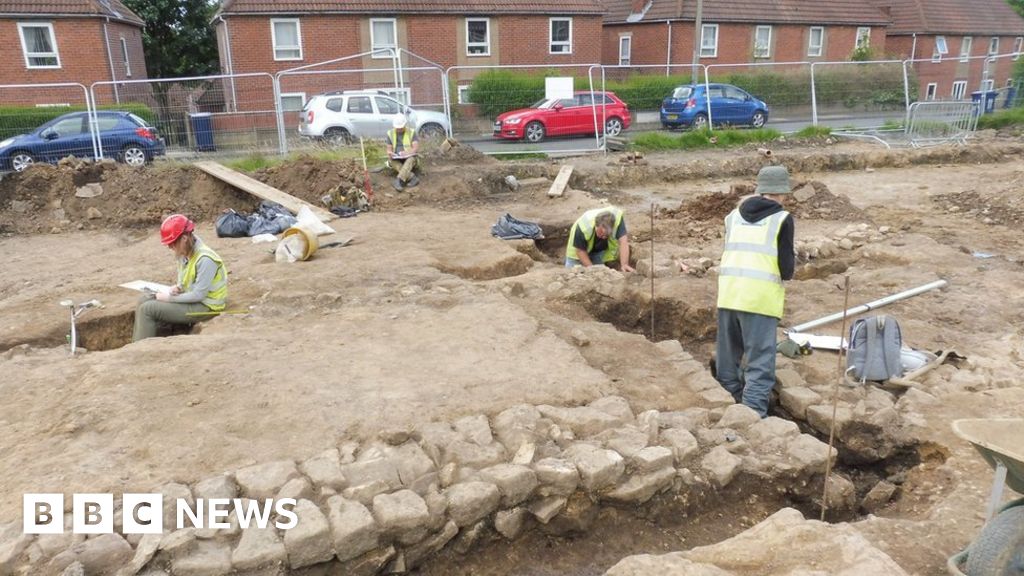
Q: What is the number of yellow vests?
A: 4